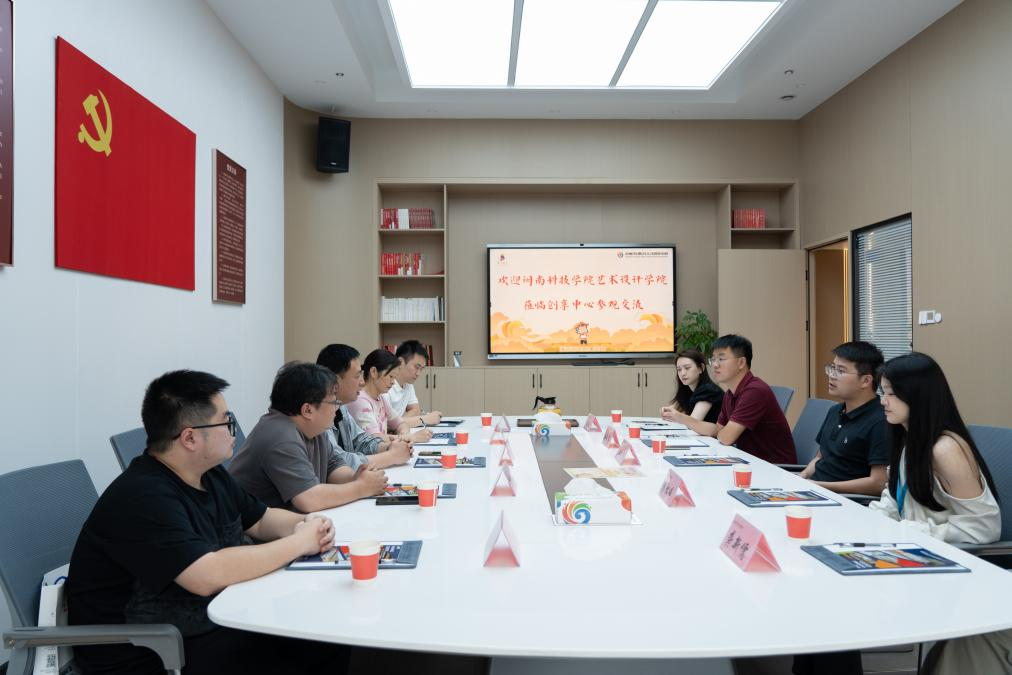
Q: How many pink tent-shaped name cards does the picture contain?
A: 10